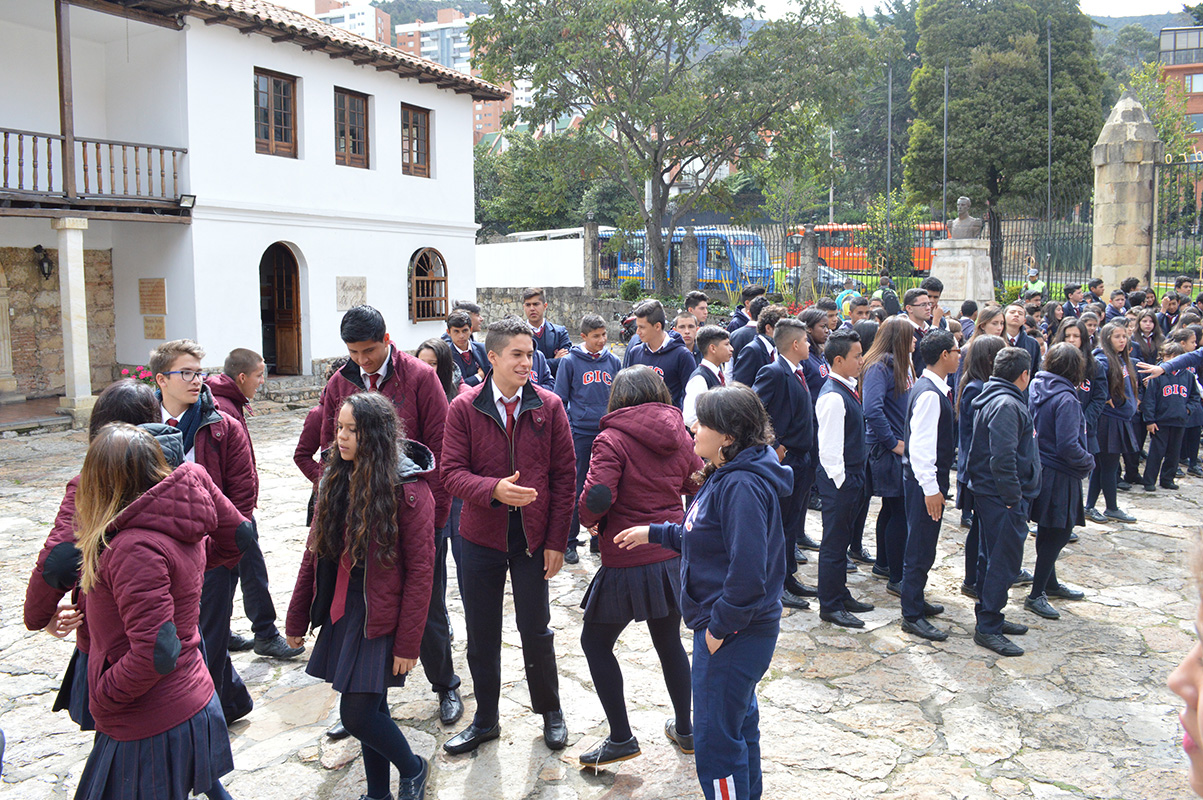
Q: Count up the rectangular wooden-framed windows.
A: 3